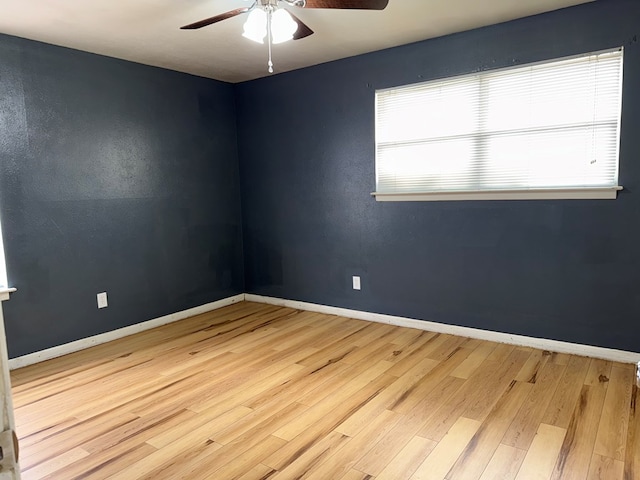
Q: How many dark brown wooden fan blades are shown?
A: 3